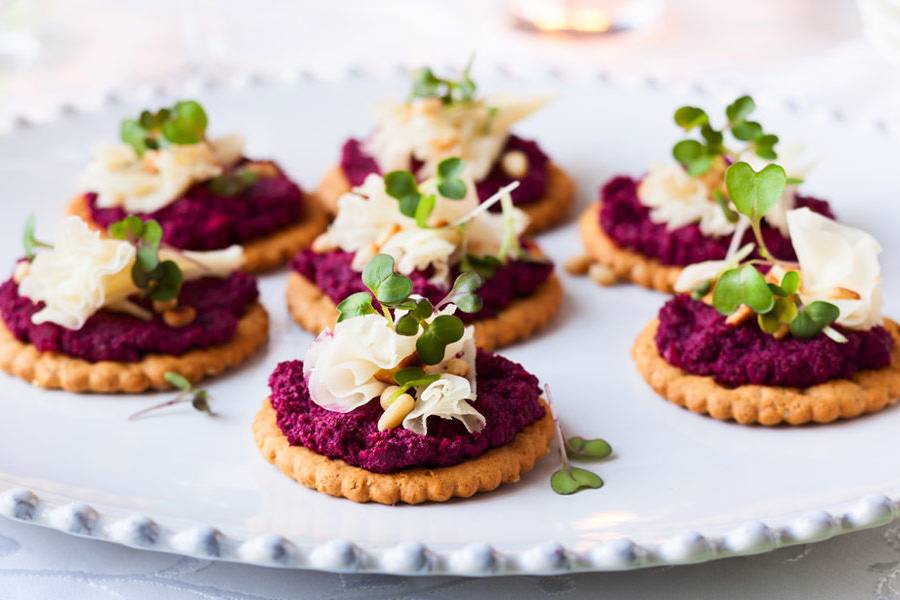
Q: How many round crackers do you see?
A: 7